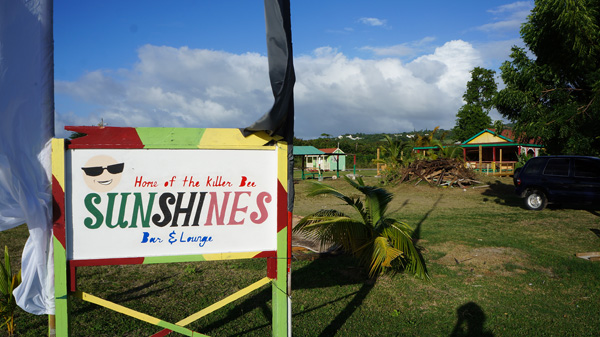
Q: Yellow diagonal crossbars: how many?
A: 2